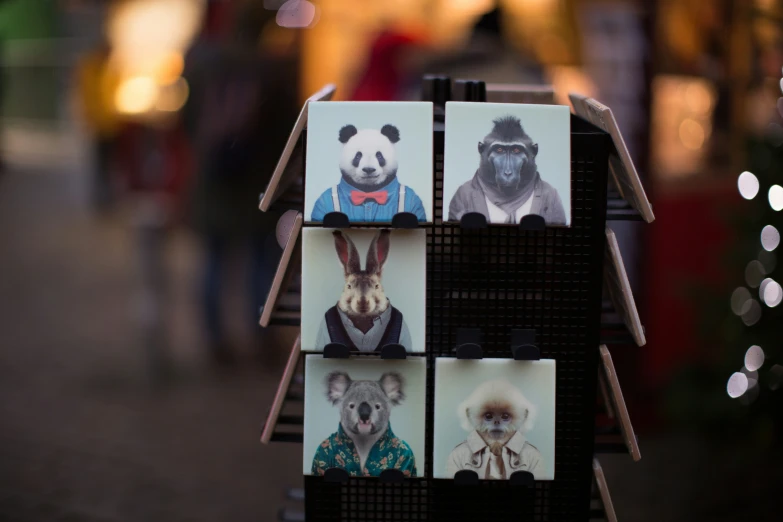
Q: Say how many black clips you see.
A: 12